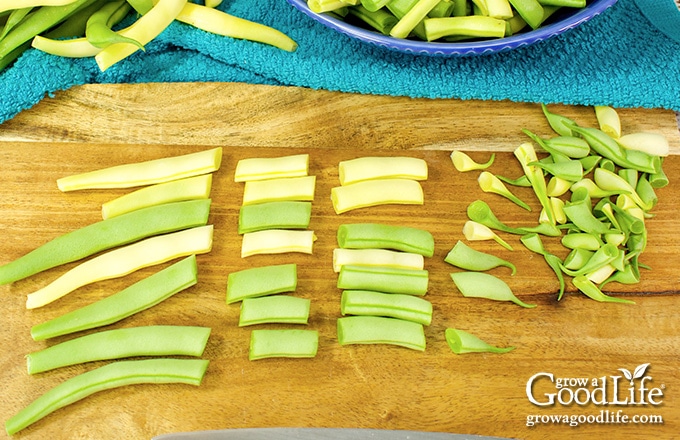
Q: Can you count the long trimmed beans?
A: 7